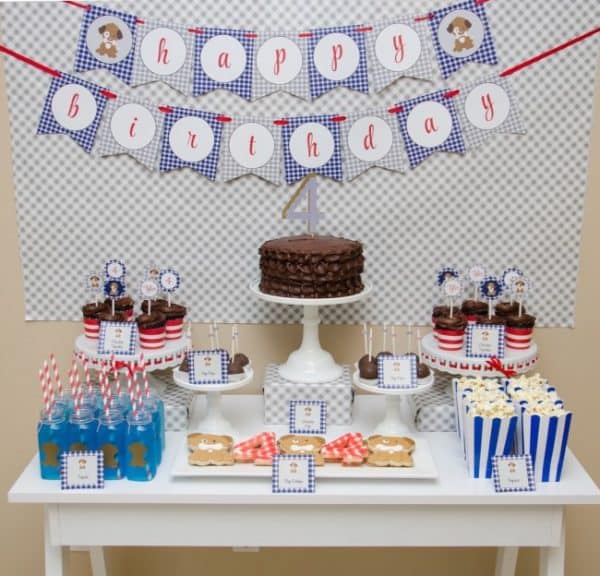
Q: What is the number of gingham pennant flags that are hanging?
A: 15